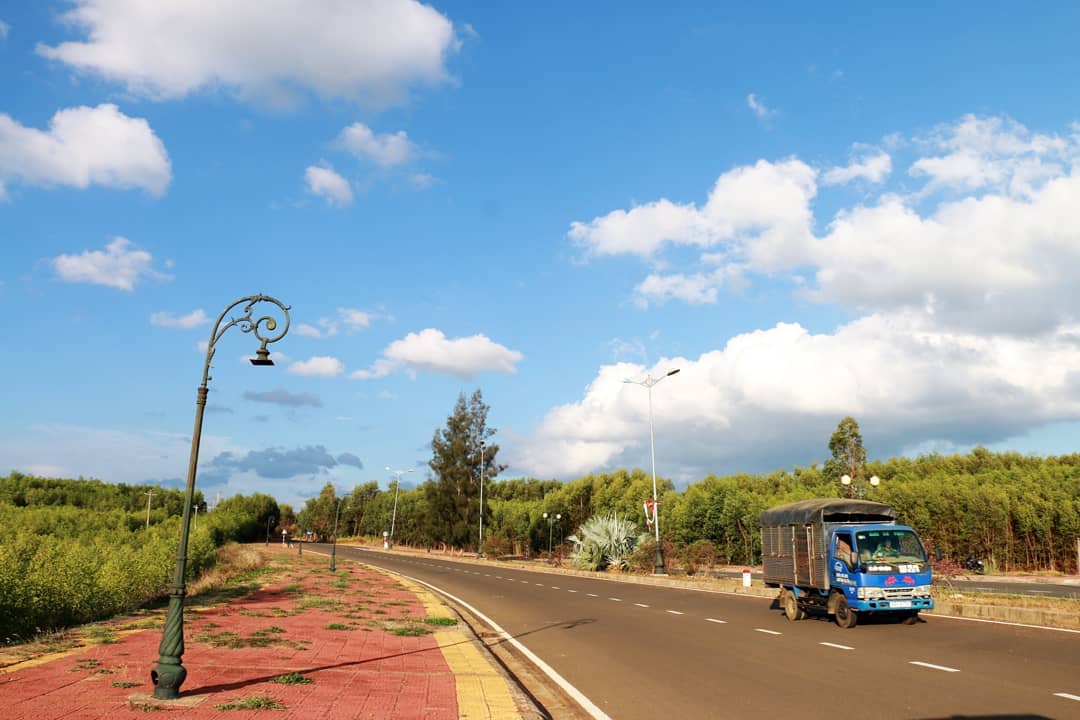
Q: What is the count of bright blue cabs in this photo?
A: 1